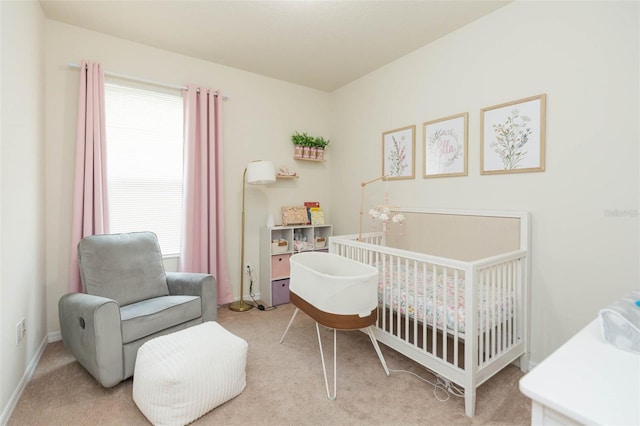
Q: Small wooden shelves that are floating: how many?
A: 2